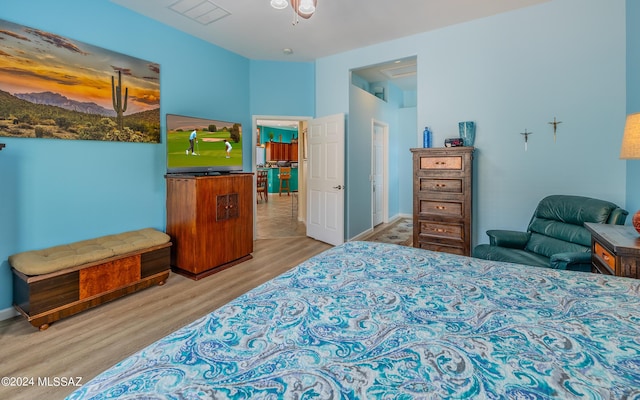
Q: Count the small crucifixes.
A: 2